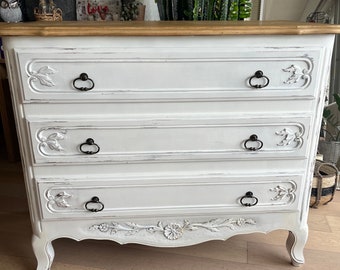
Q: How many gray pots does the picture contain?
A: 1